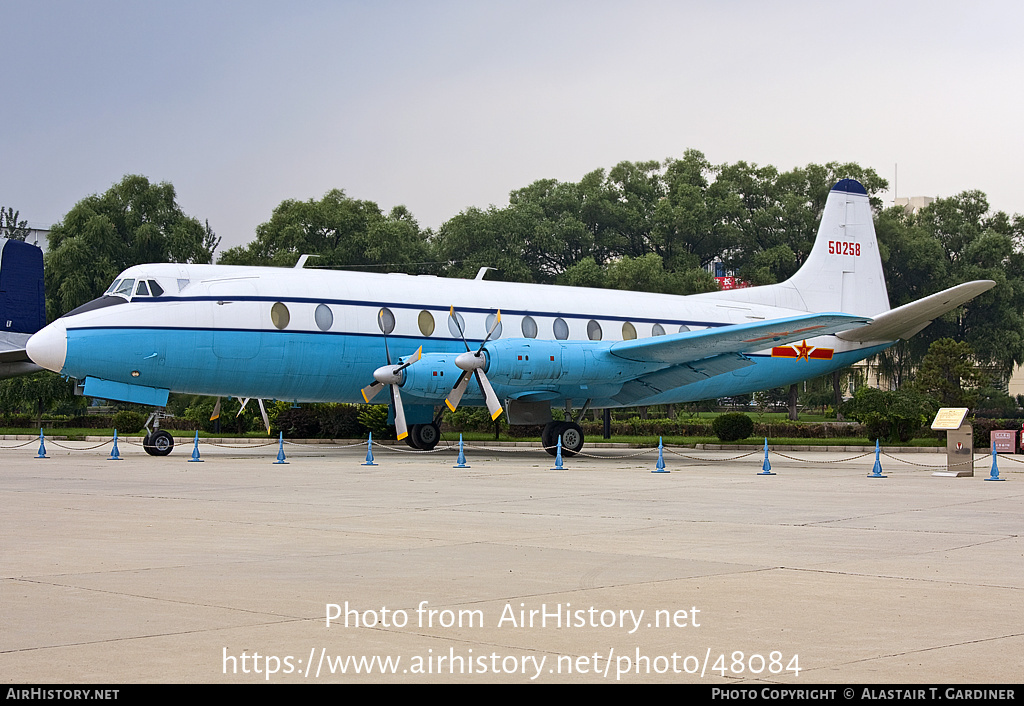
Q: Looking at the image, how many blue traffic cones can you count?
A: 11